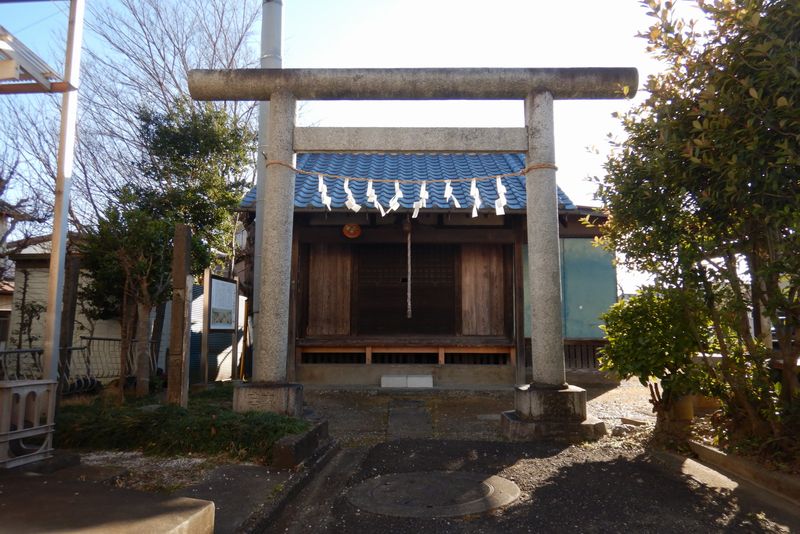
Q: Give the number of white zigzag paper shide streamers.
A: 8